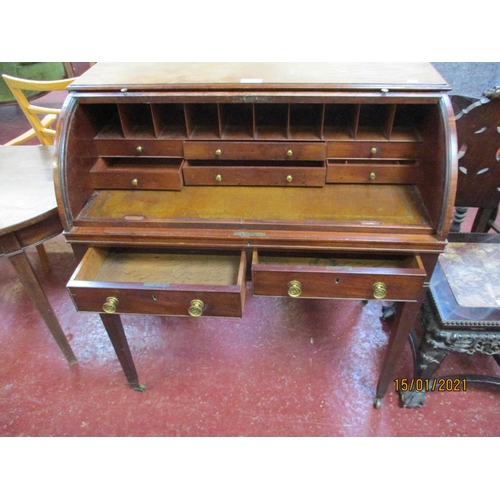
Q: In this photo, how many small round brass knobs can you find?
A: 8